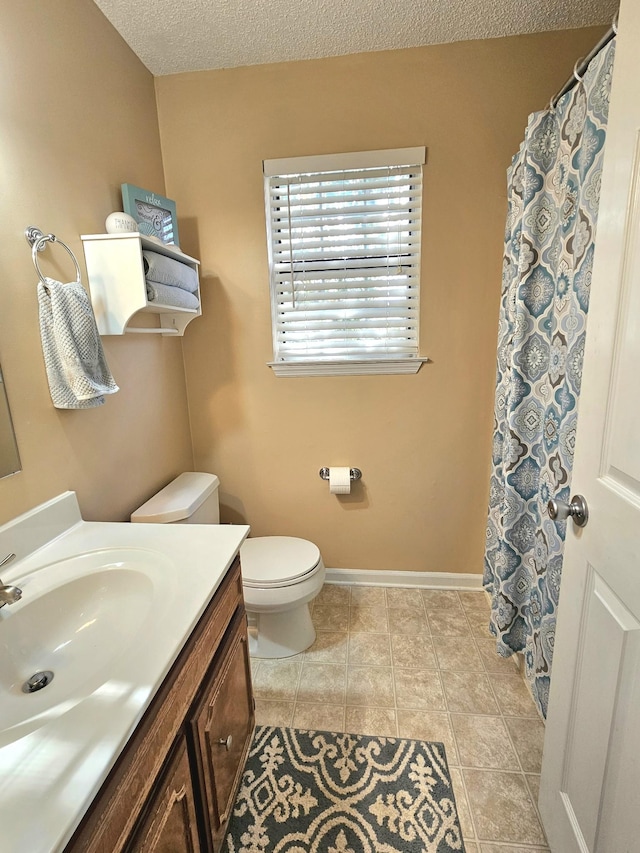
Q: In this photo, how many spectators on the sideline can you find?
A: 0